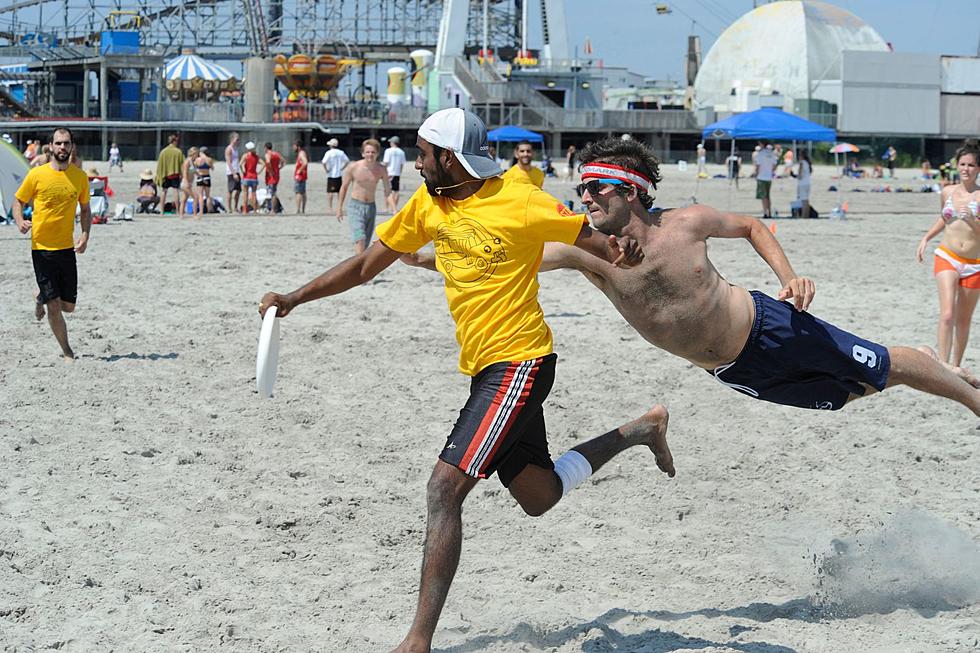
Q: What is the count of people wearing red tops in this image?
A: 3